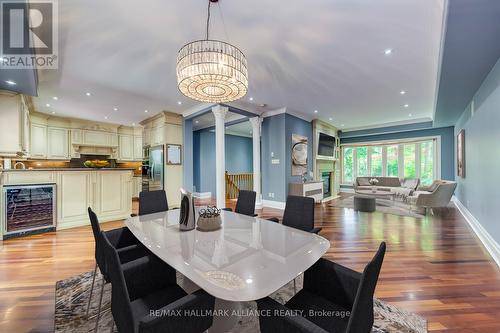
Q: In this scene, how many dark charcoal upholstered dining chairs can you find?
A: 6